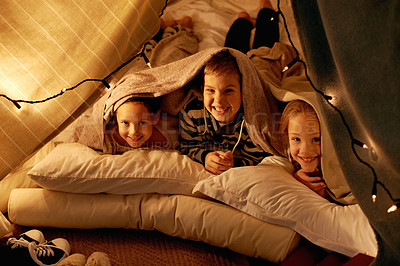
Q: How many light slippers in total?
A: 2